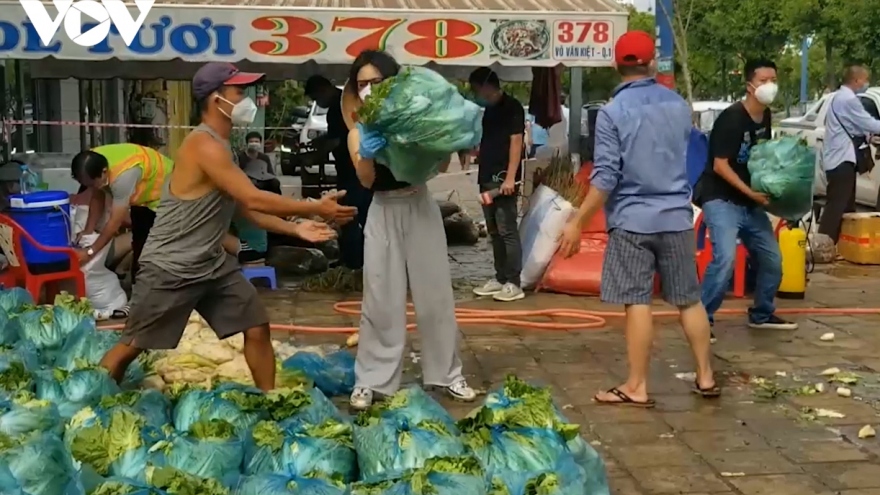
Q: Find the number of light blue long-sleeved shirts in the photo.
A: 2